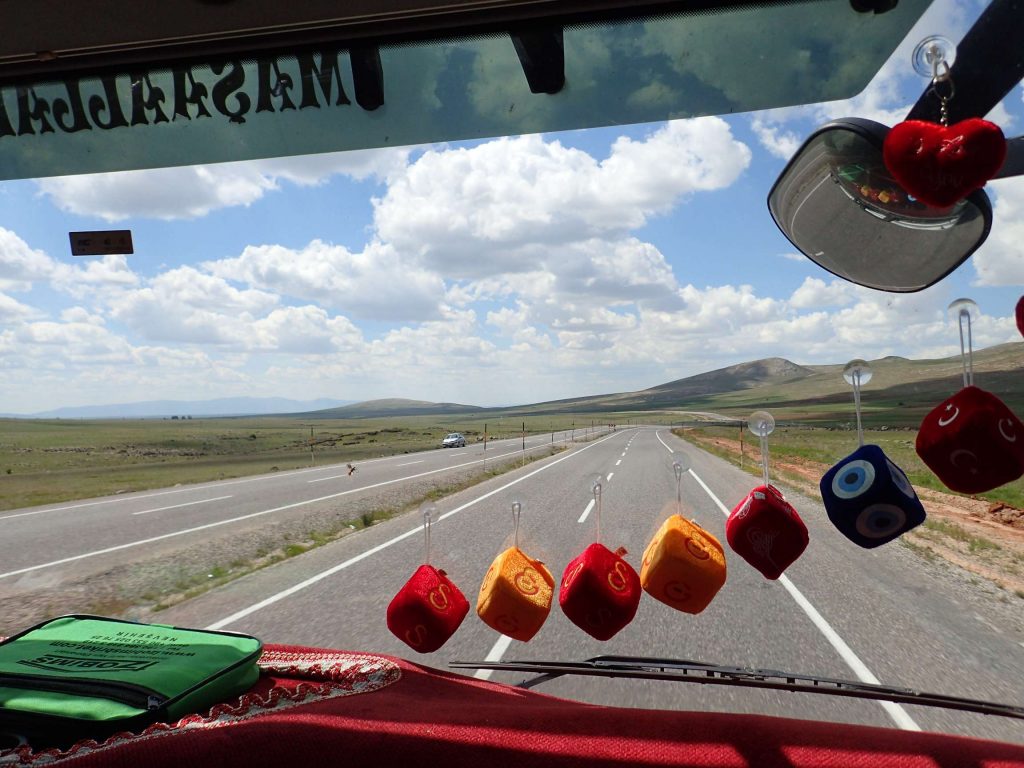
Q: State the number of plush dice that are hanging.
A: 7